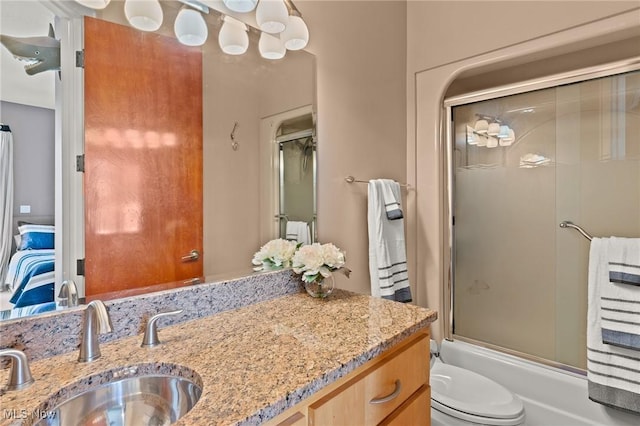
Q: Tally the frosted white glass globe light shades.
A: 8